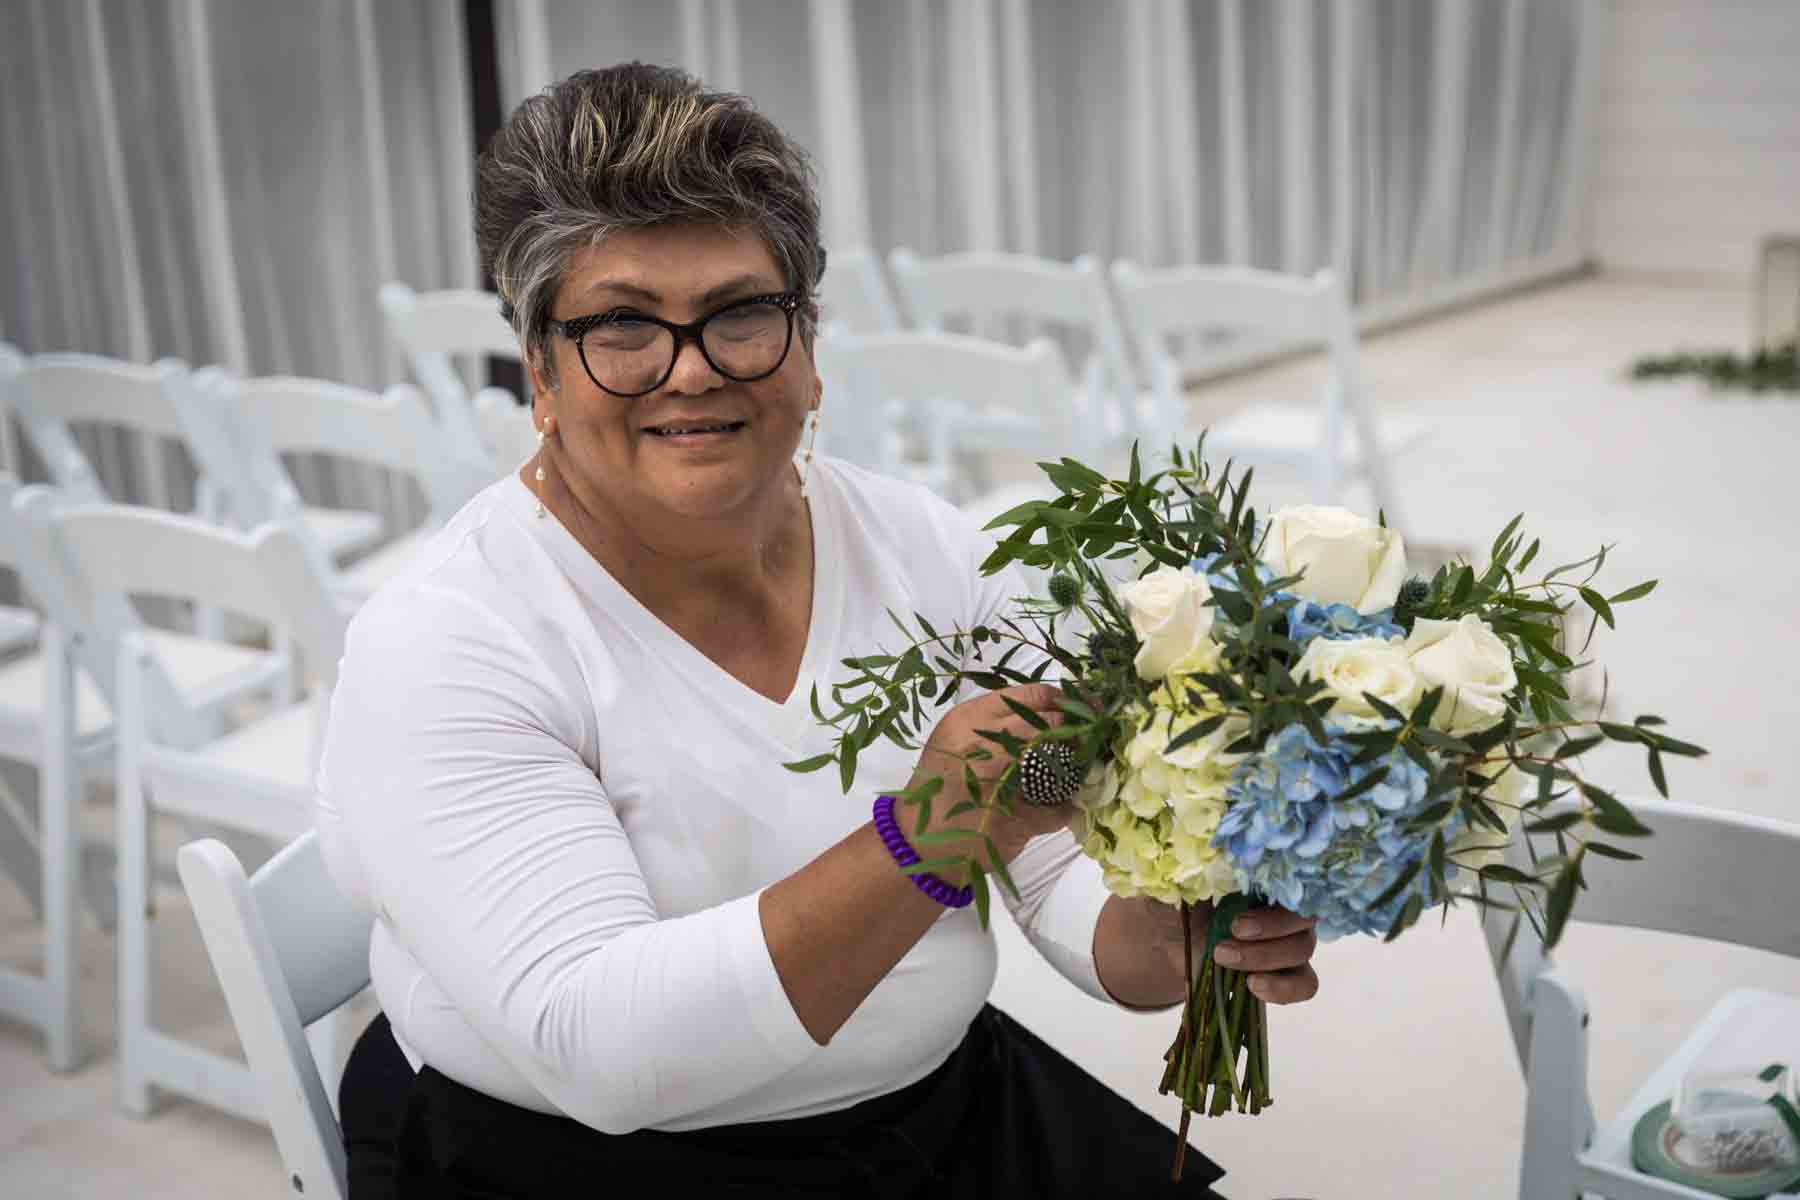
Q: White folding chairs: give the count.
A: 12